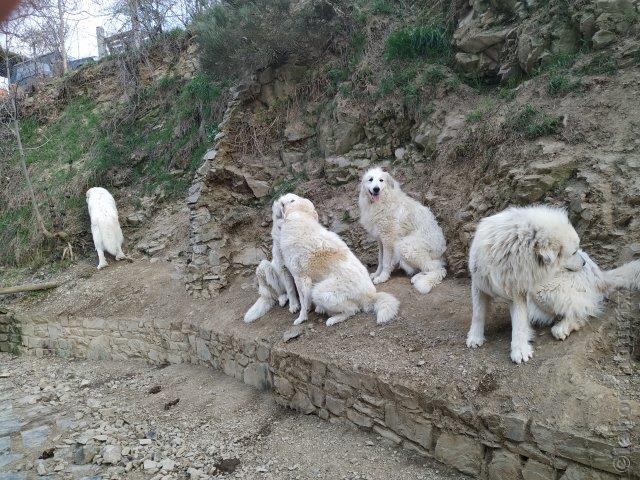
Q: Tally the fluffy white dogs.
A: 5